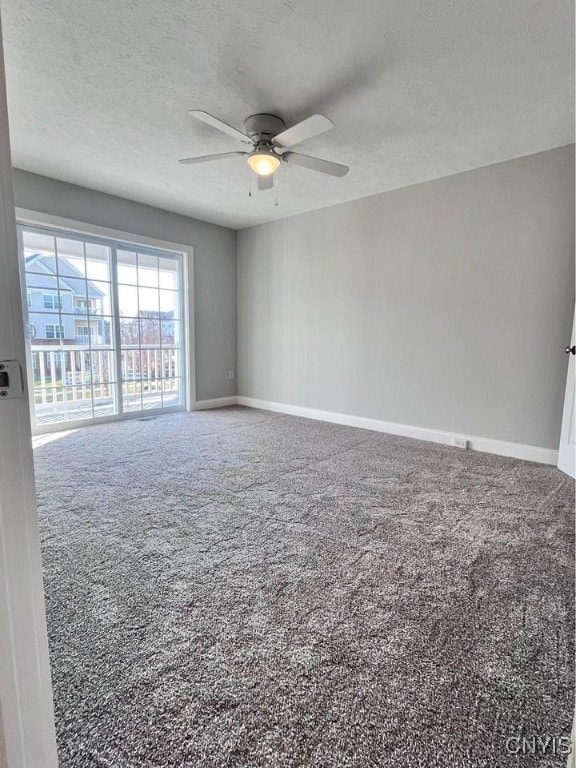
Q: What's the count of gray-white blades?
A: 5